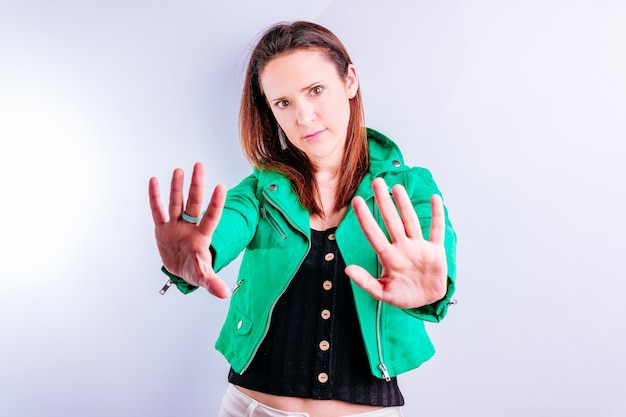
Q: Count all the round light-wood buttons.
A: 6